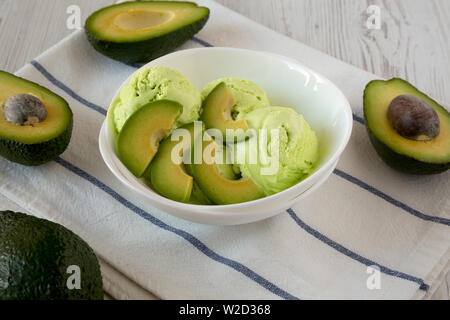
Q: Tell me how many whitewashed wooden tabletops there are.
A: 1